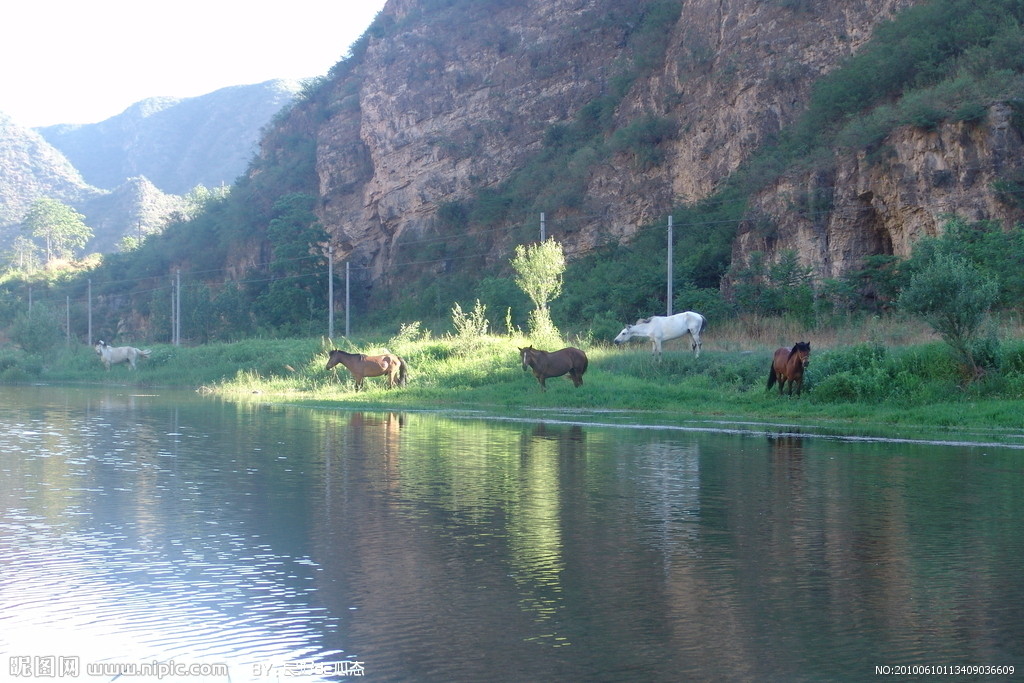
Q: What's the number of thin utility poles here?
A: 9